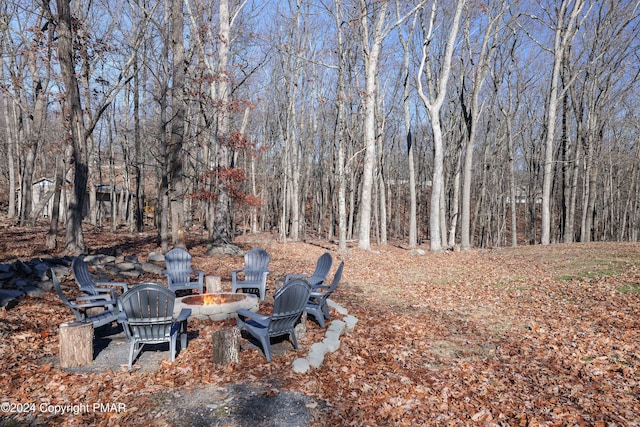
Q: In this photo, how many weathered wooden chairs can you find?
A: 8